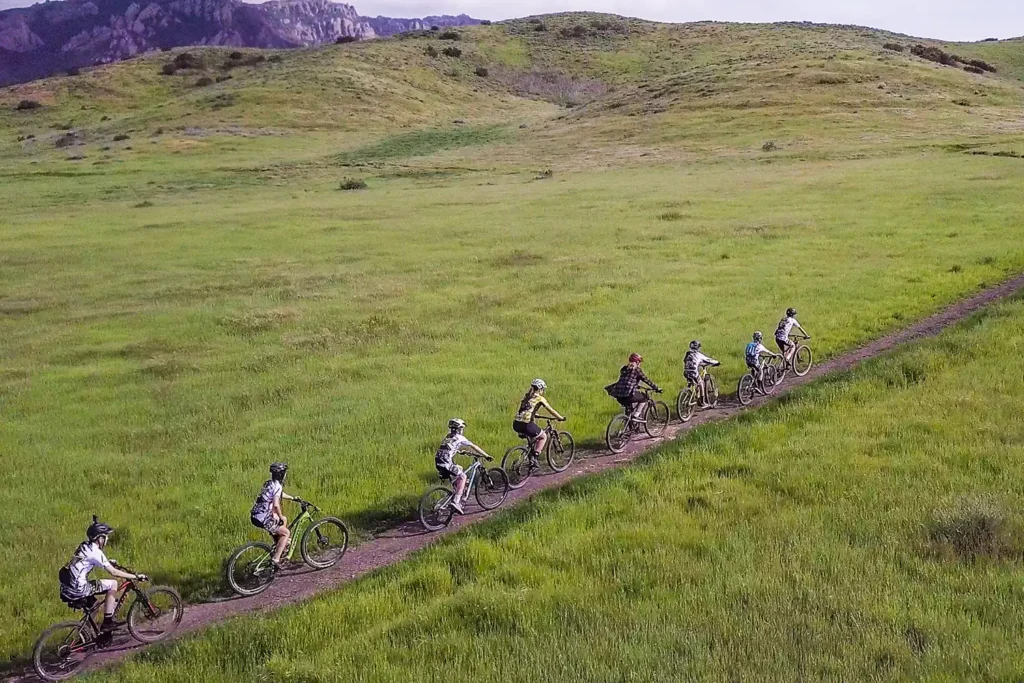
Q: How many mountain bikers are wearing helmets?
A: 8